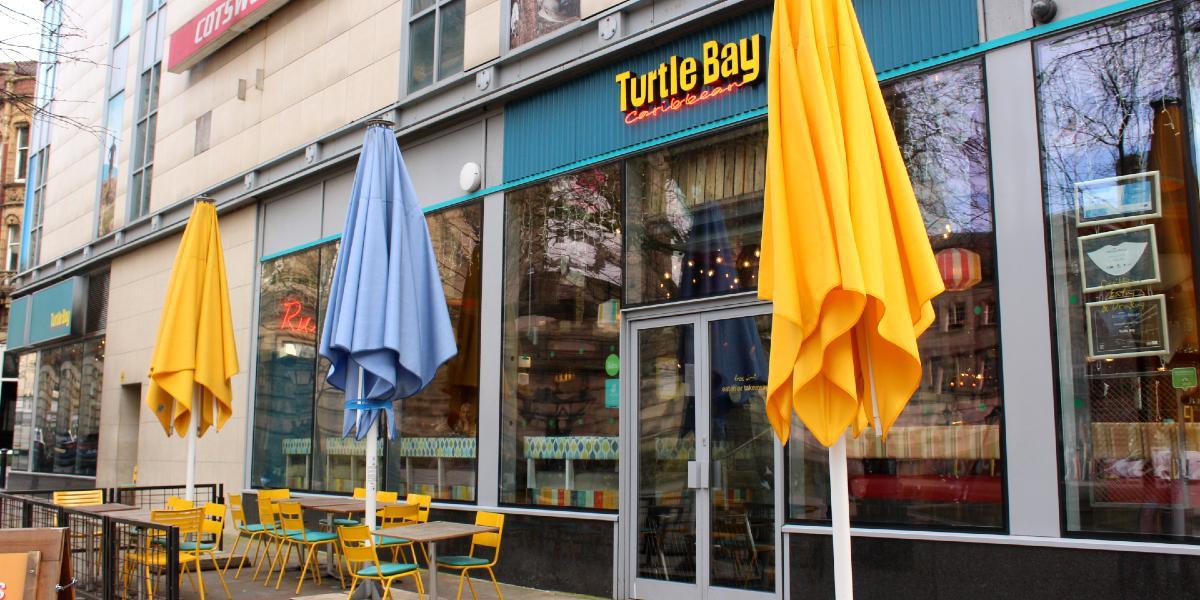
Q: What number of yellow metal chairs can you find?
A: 14